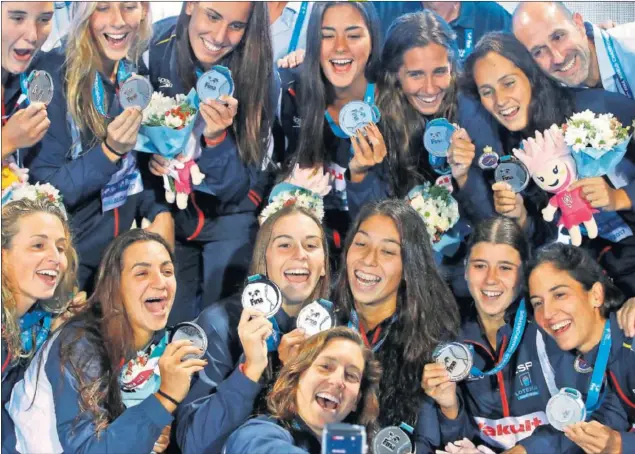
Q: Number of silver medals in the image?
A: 12